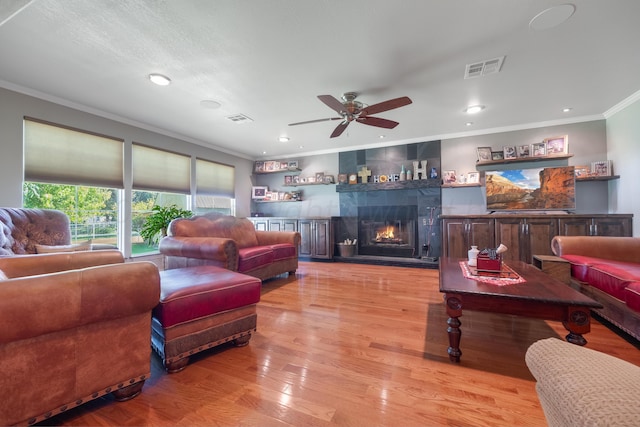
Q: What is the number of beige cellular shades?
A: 3